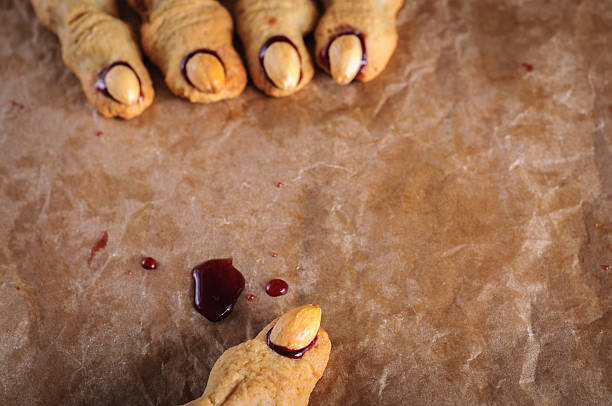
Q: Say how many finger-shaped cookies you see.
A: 5